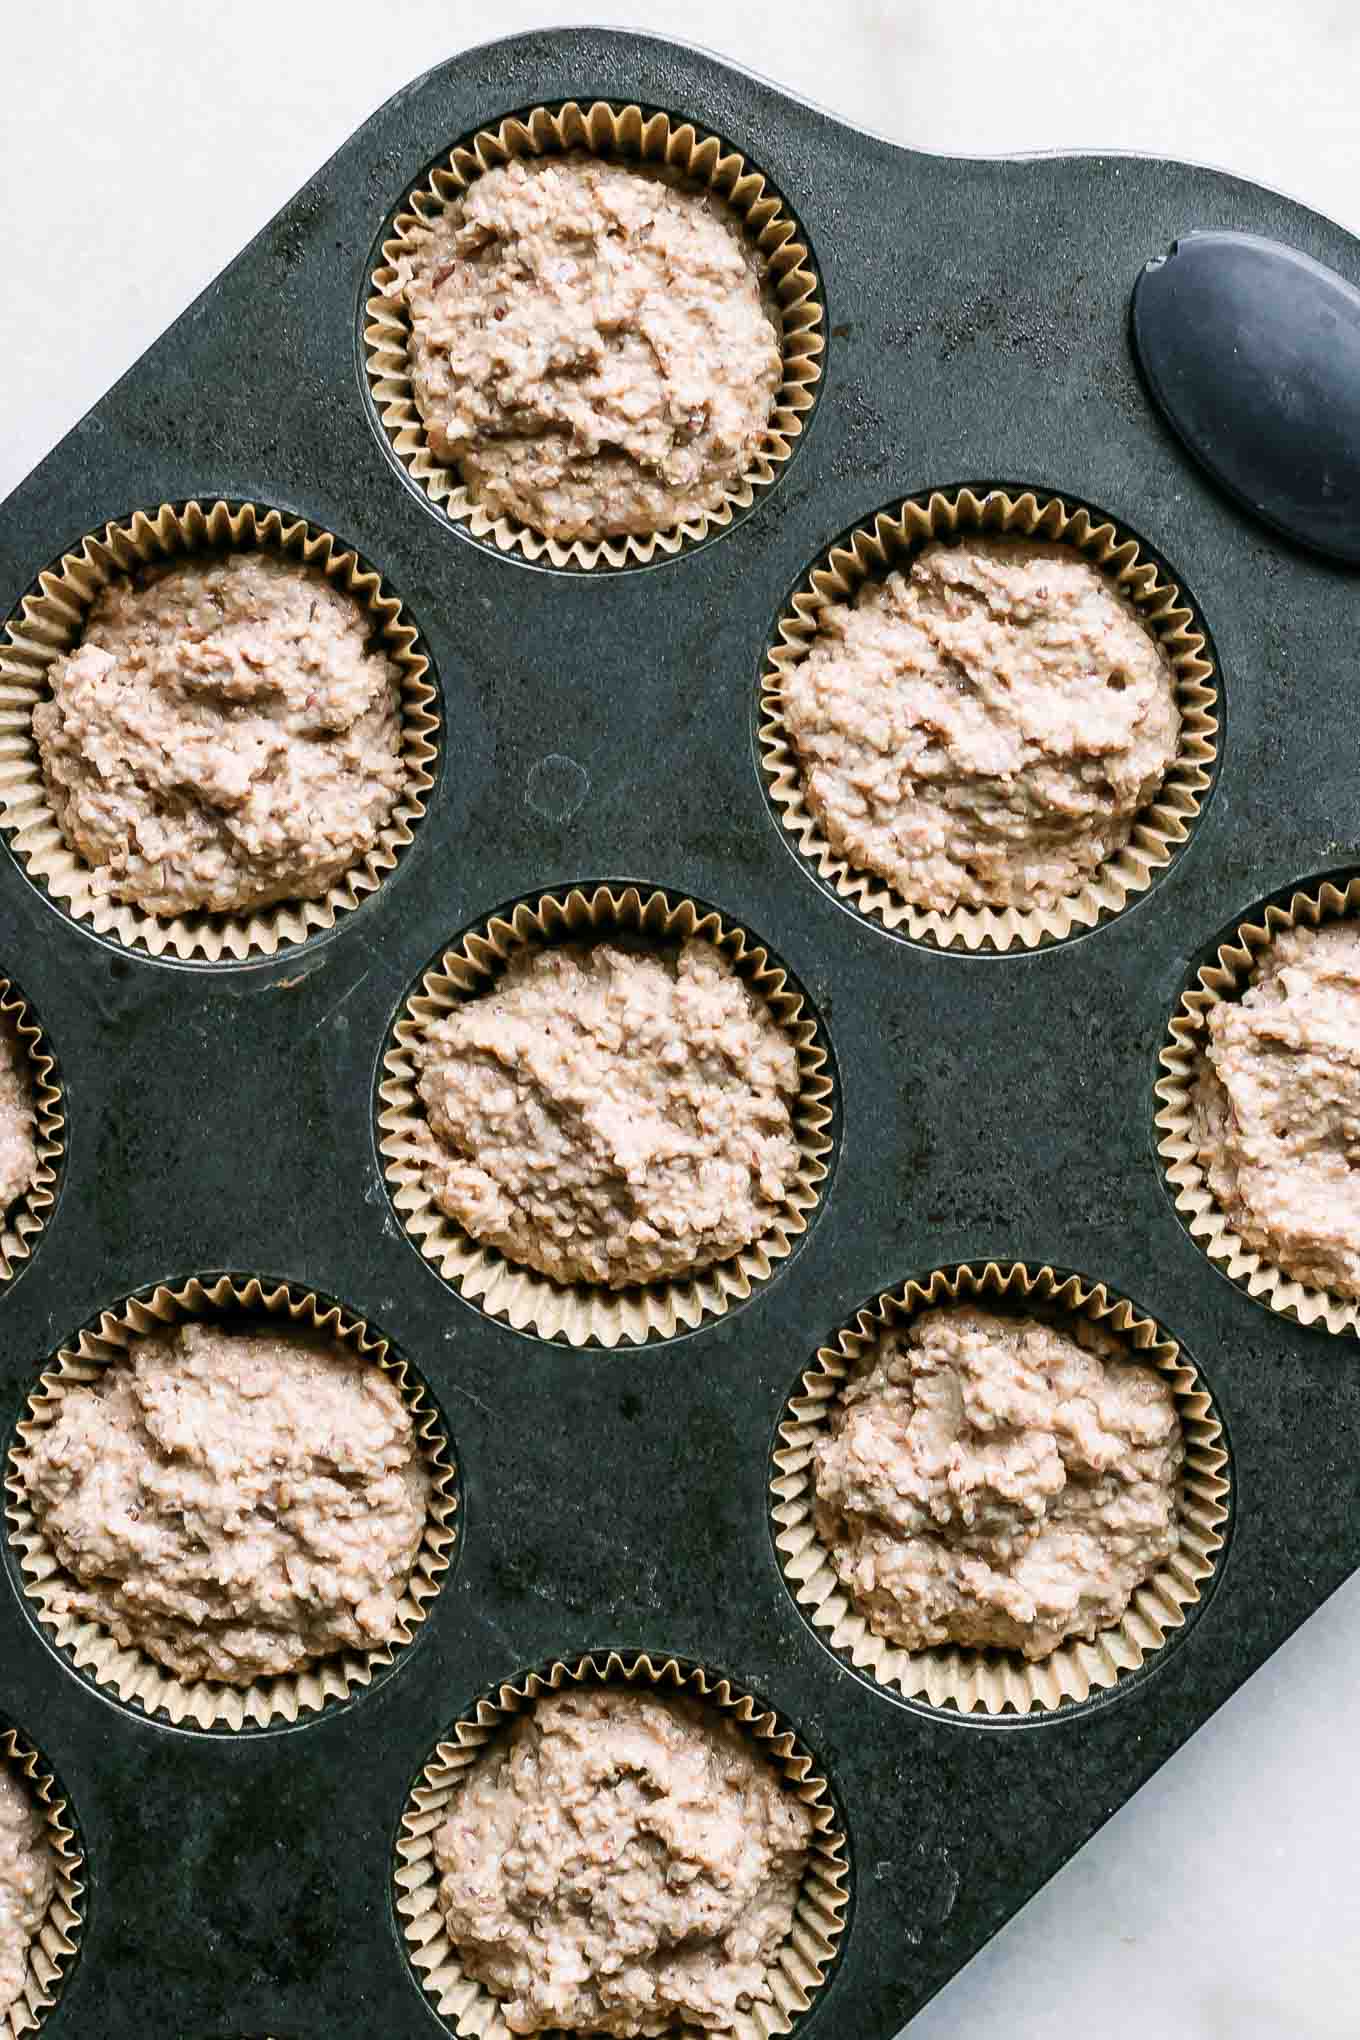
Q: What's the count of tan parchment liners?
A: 10